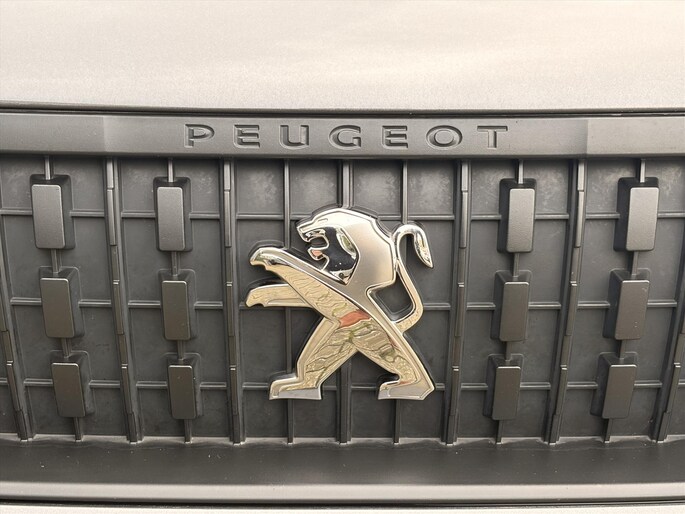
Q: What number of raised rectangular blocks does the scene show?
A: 12